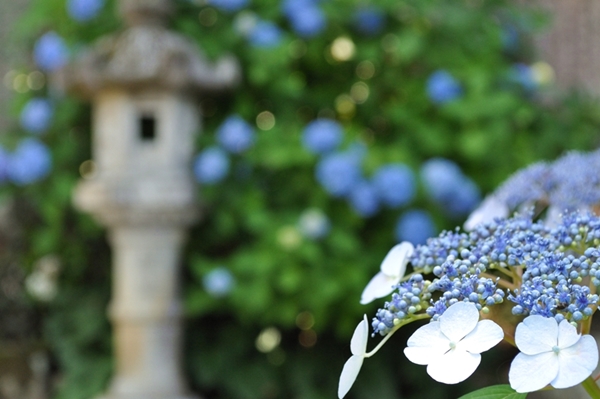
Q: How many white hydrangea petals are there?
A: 12